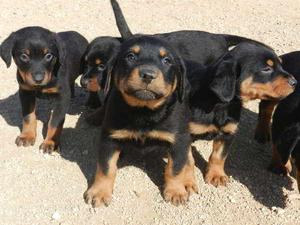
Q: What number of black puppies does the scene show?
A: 5